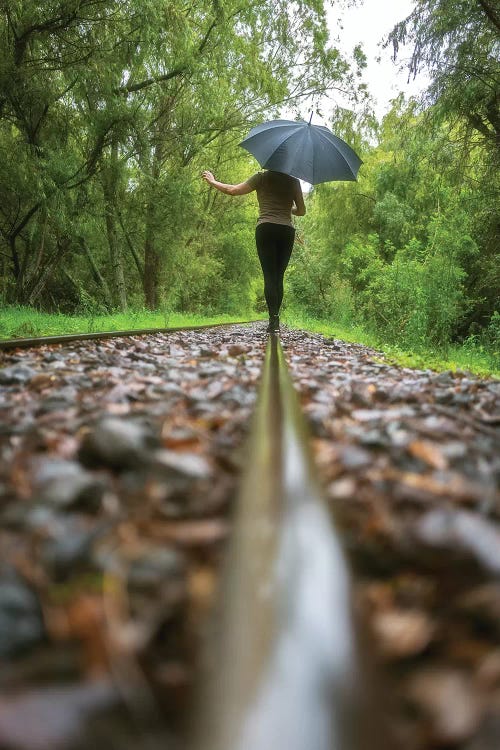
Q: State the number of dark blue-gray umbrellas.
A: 1